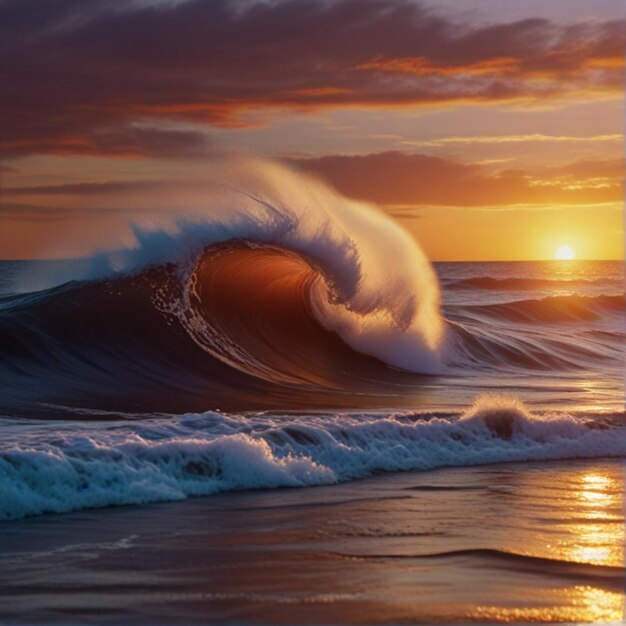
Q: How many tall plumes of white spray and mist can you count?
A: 1